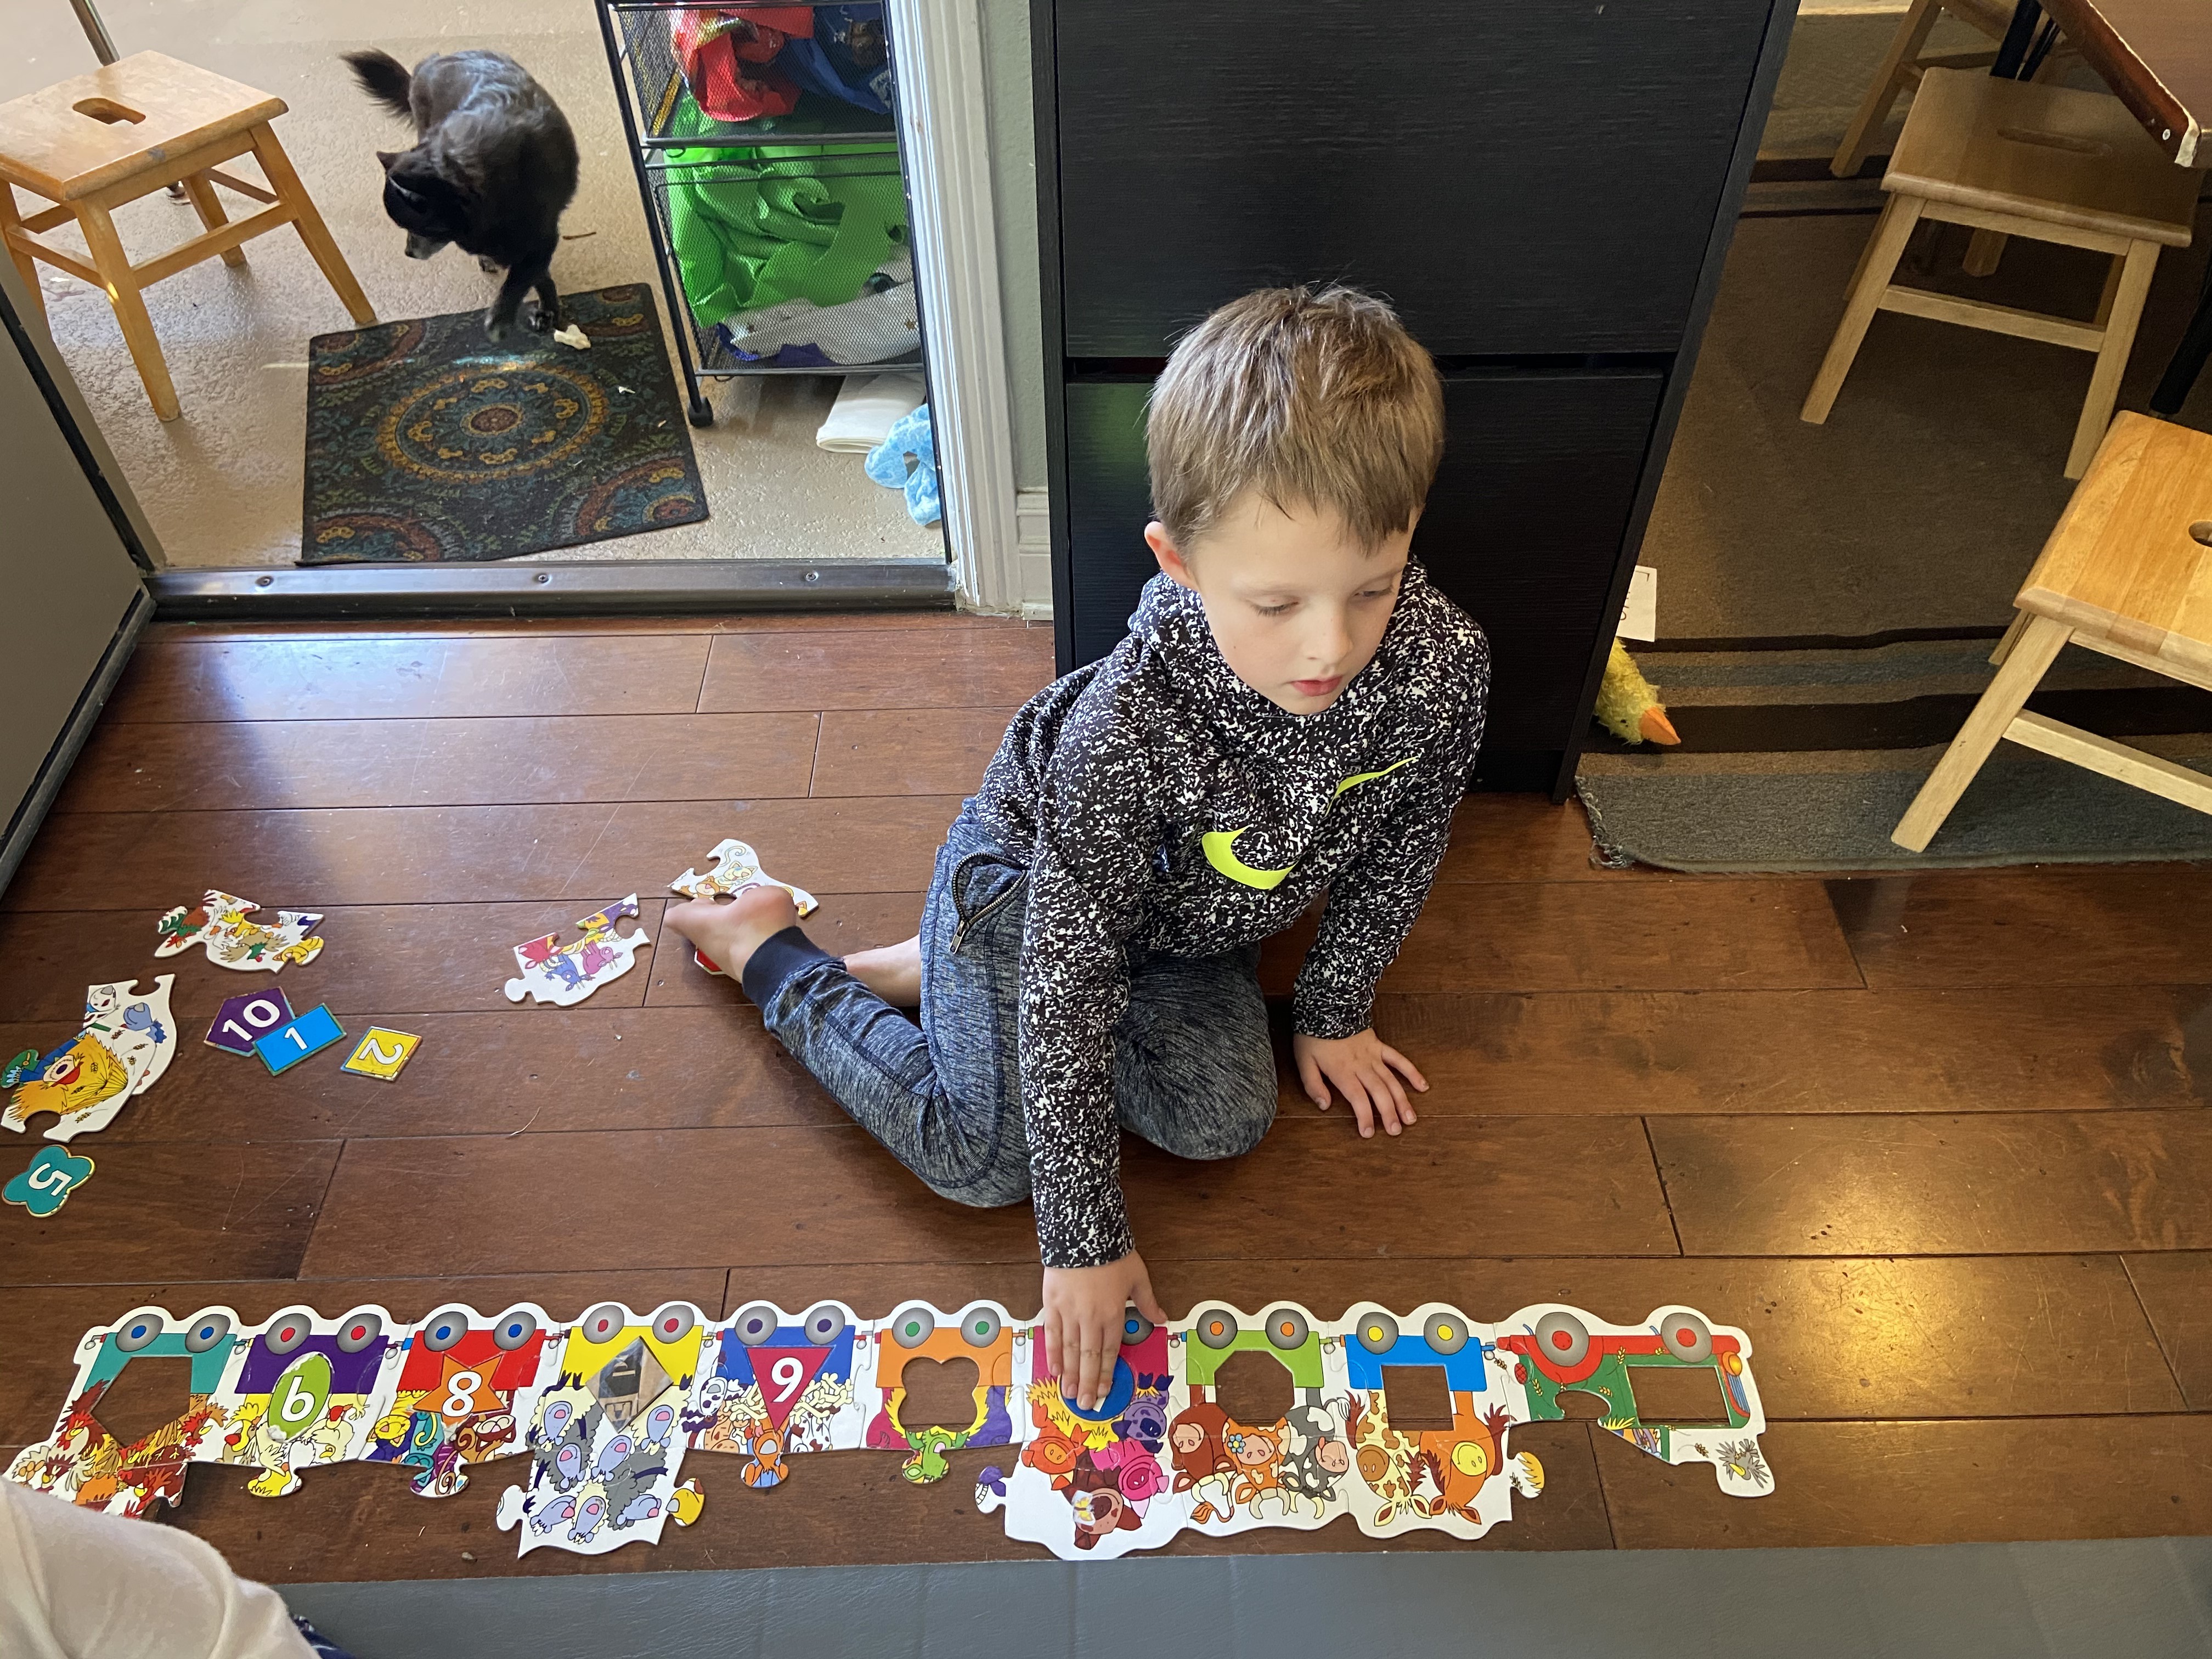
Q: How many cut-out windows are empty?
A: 5